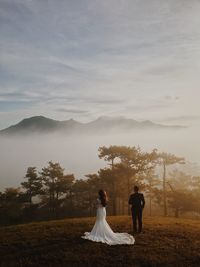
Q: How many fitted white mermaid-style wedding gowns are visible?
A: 1